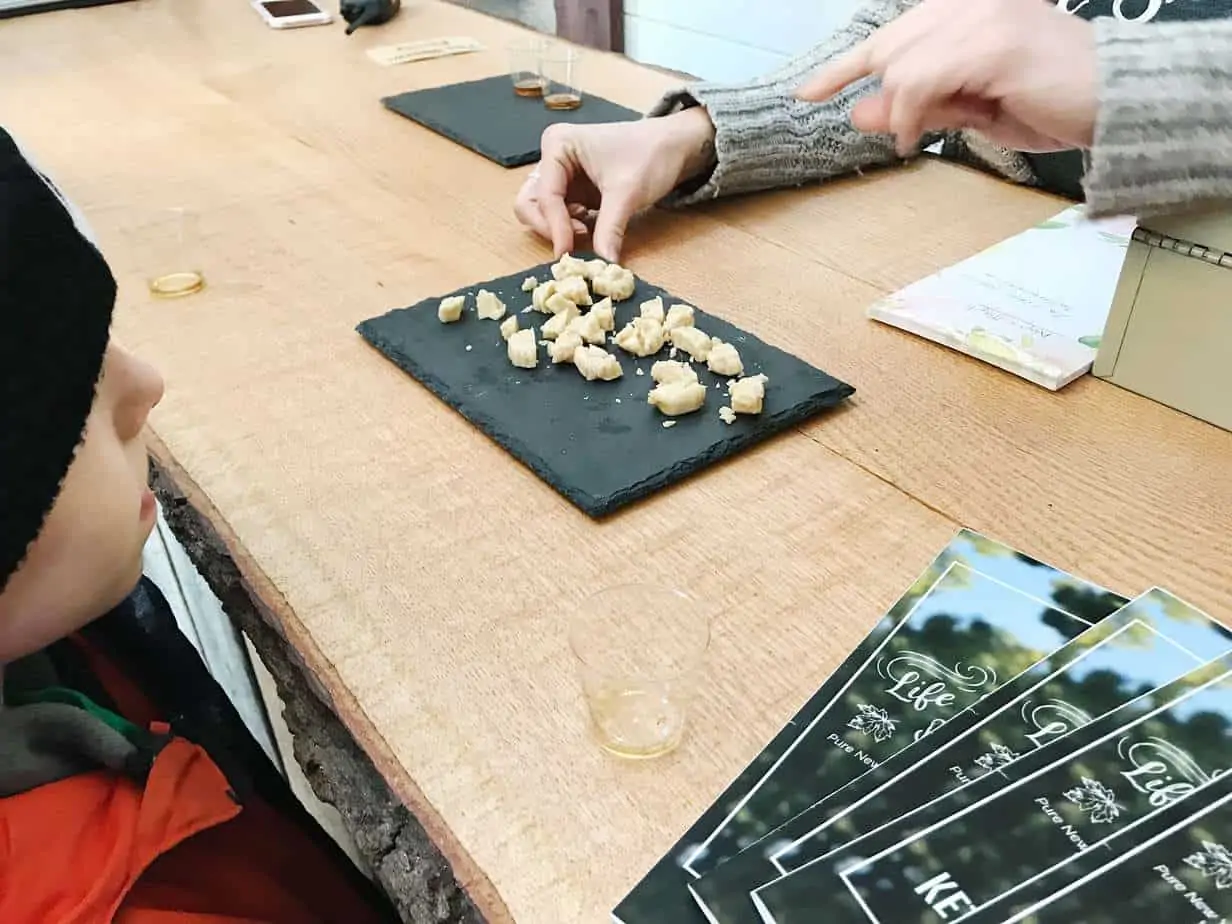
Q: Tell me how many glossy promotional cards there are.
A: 4